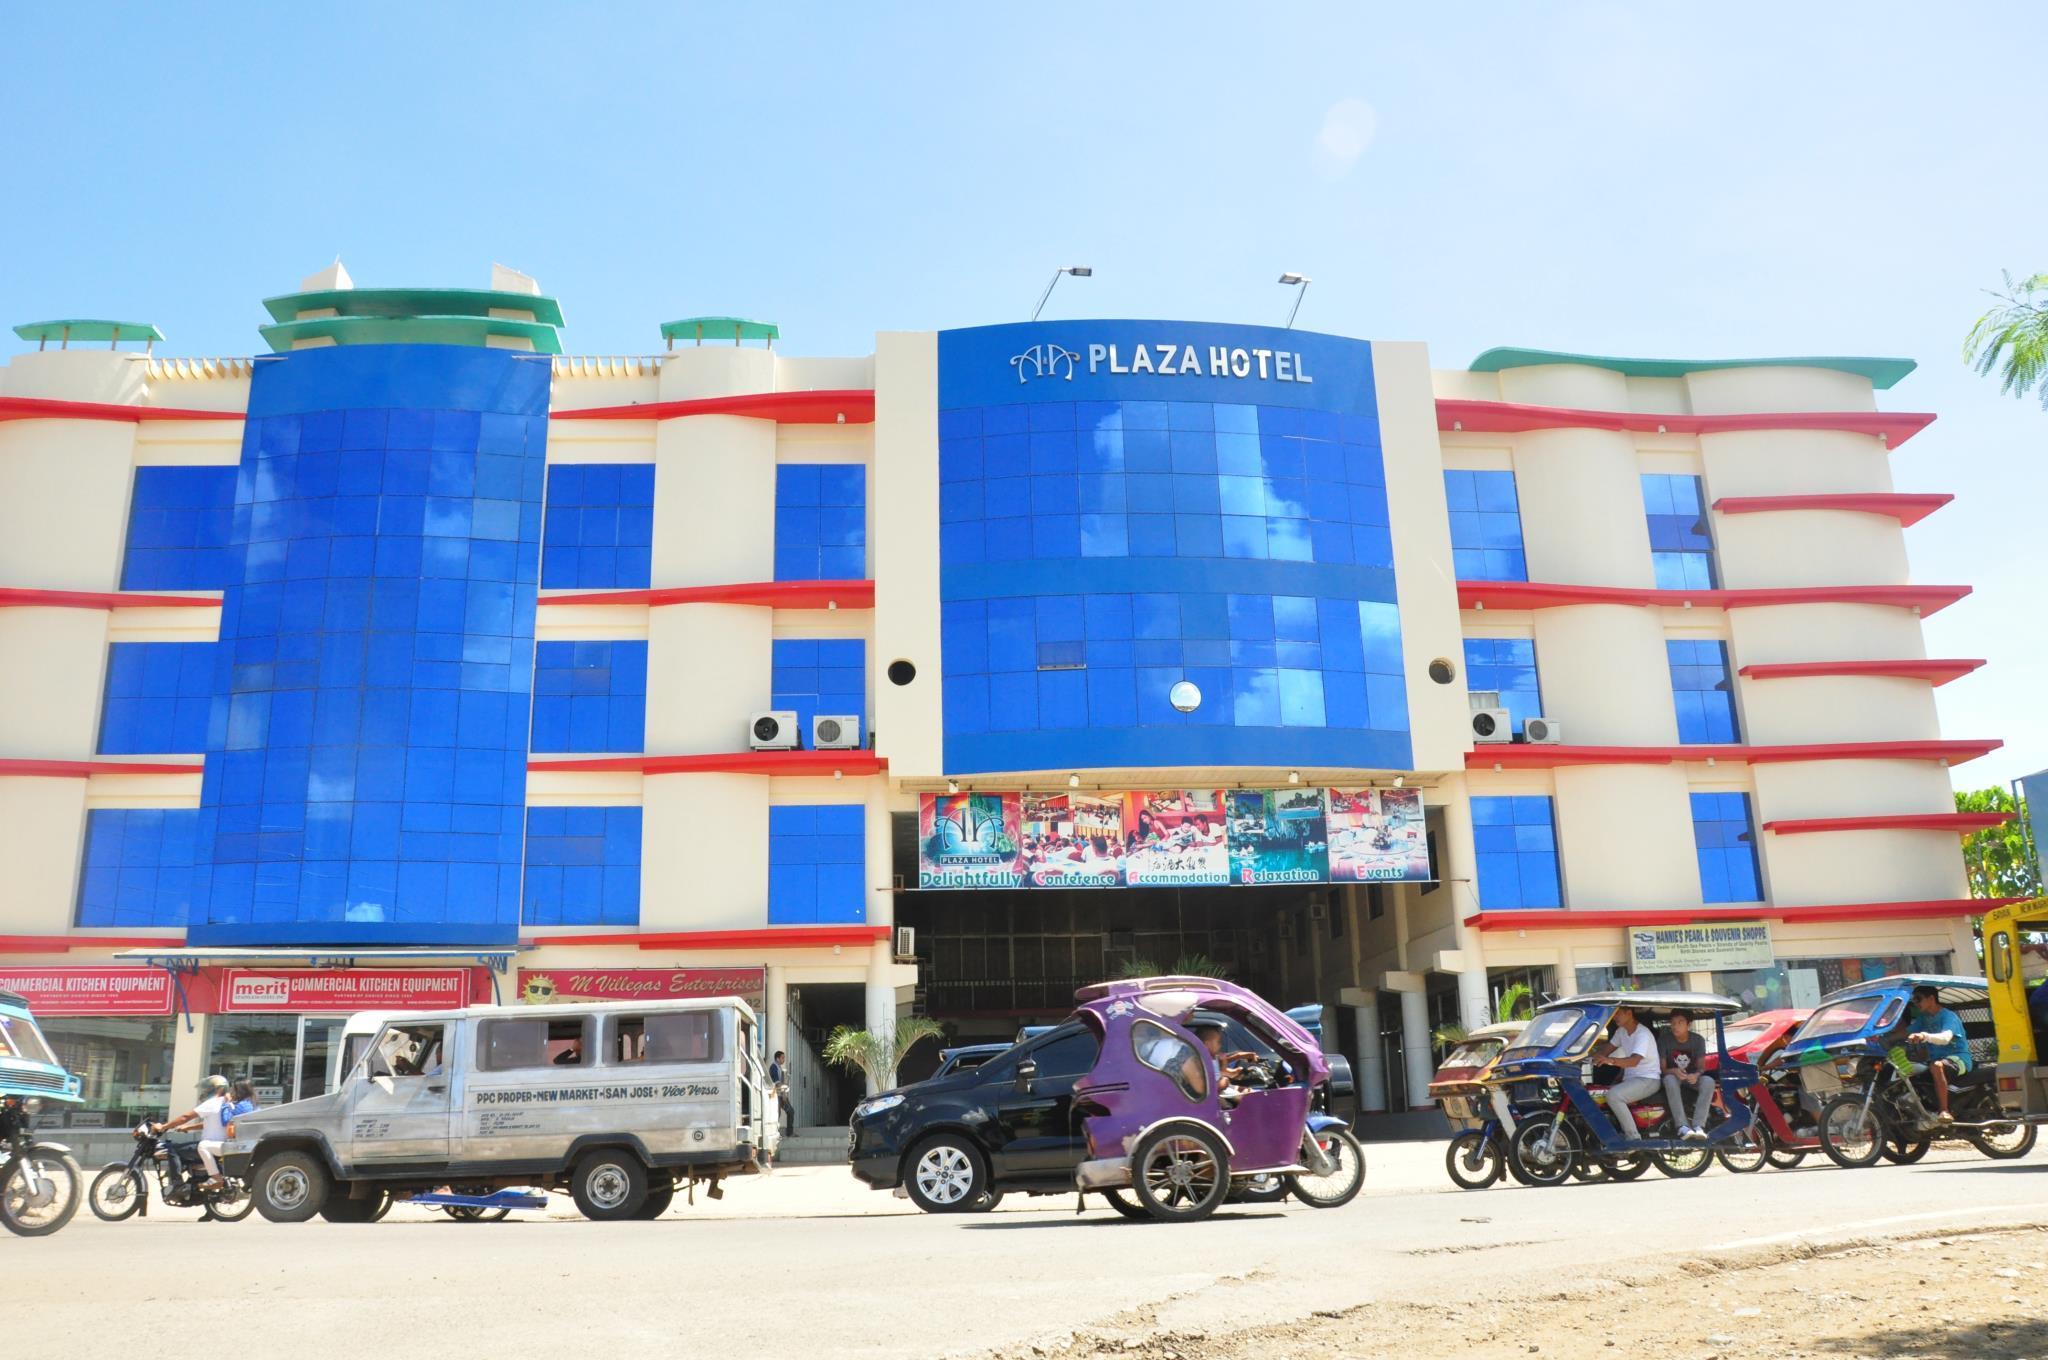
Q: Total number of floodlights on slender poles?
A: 2